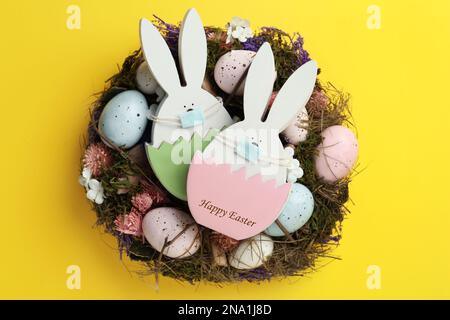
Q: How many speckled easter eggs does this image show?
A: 8